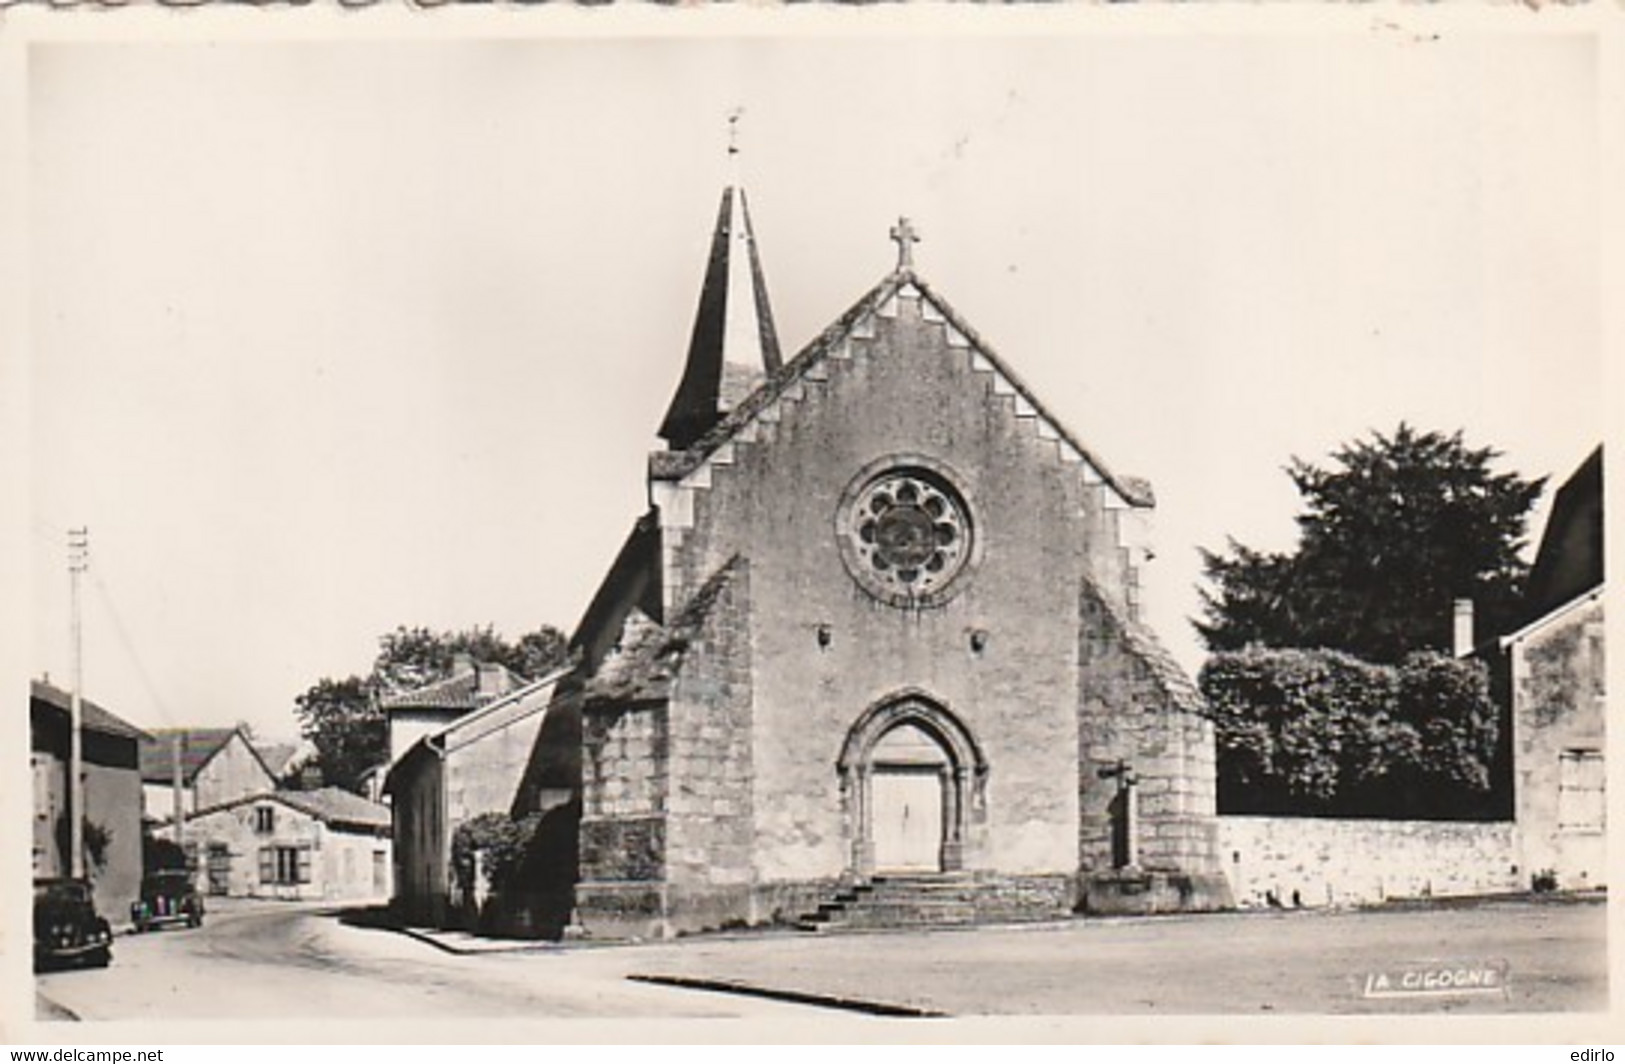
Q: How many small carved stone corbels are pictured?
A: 2